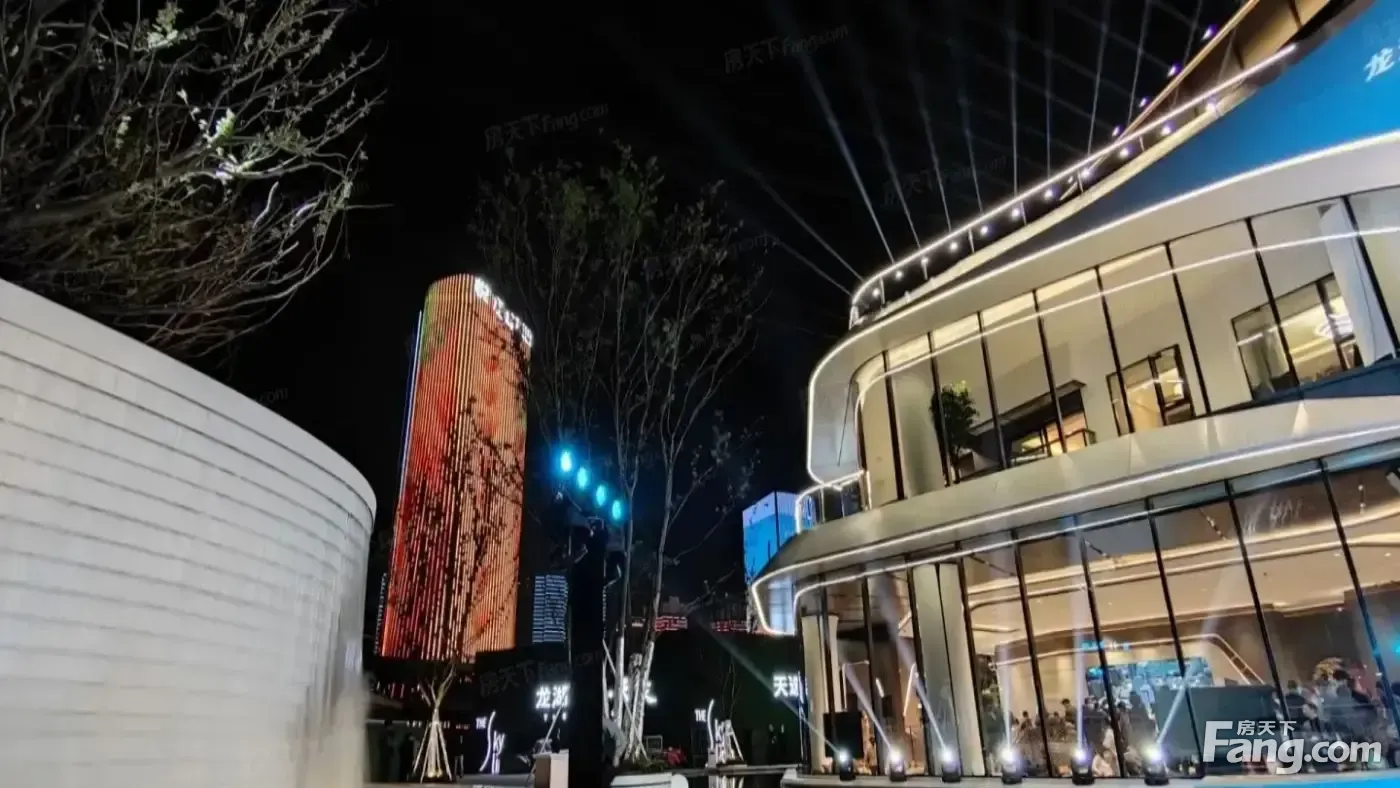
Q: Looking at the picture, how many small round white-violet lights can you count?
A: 15